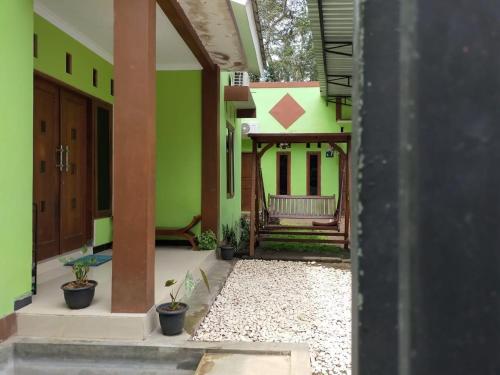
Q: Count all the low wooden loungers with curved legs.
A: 1